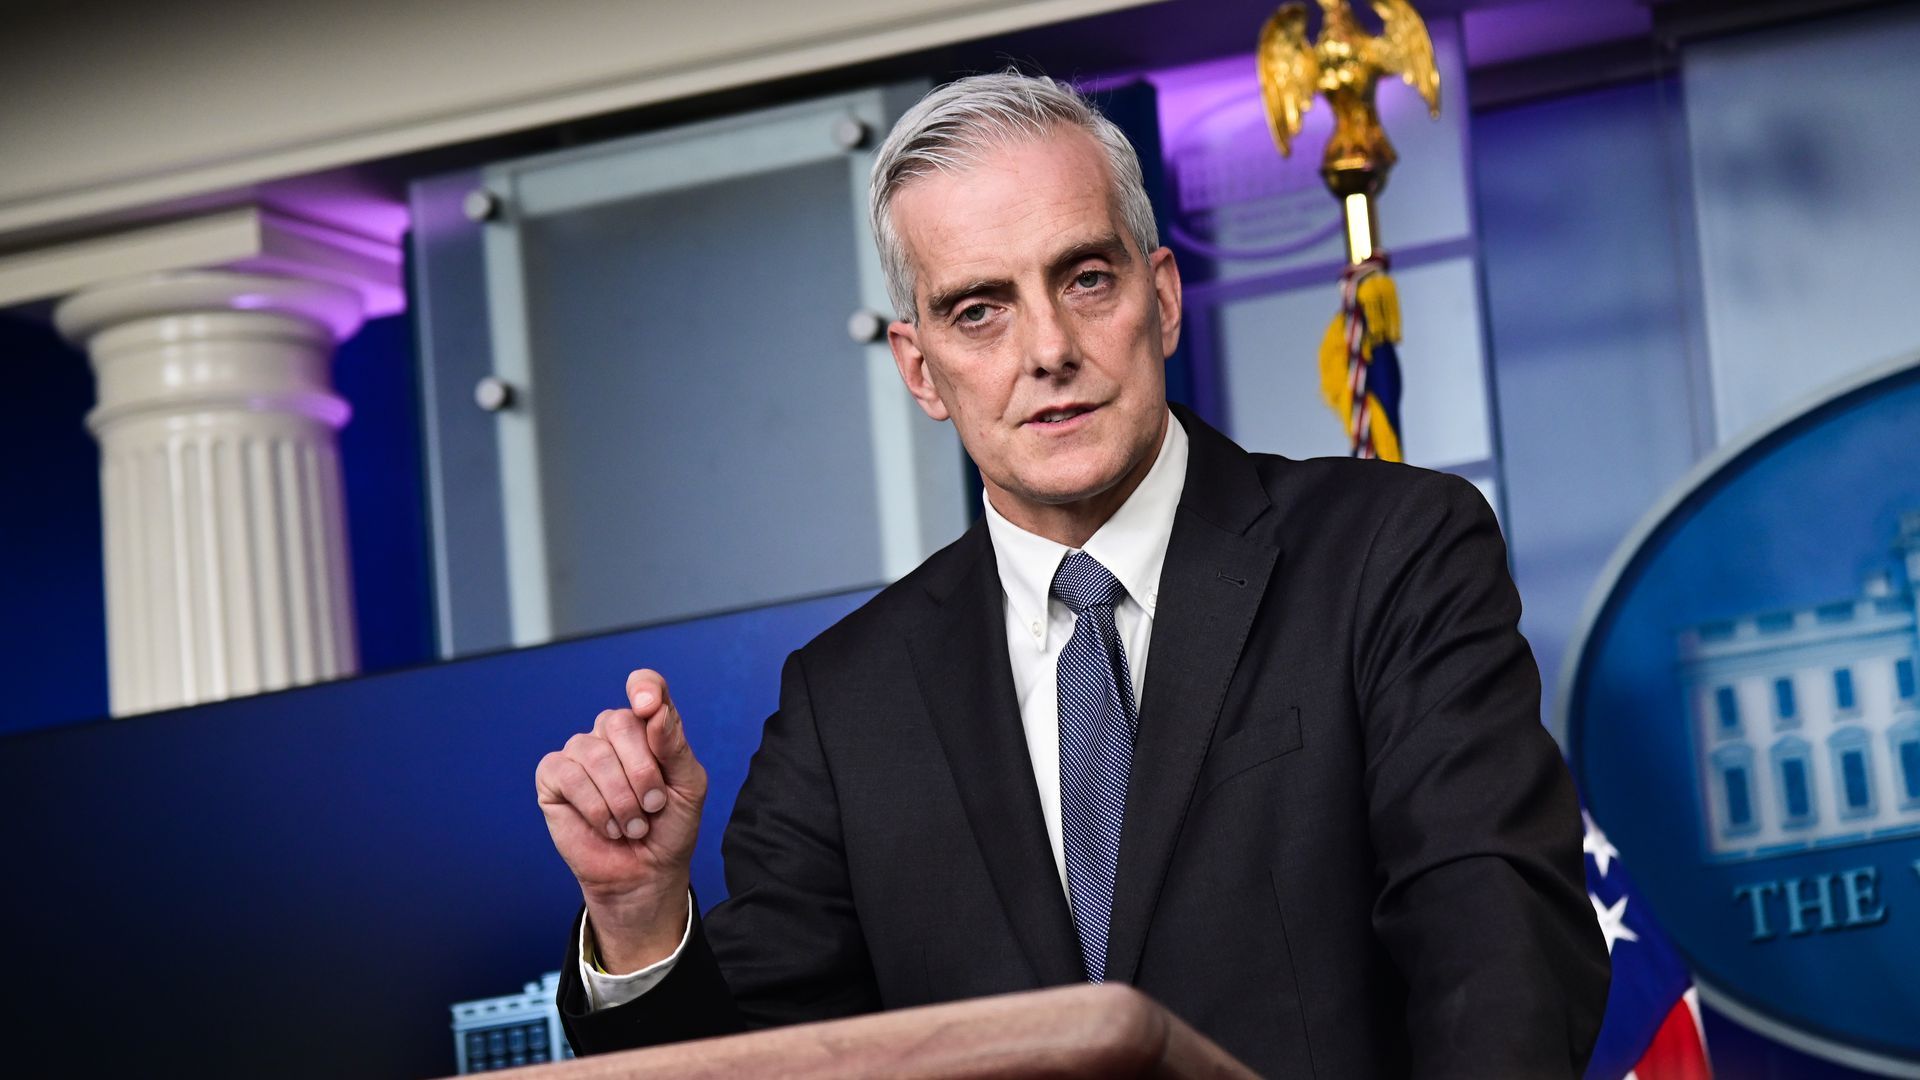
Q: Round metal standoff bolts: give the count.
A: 4